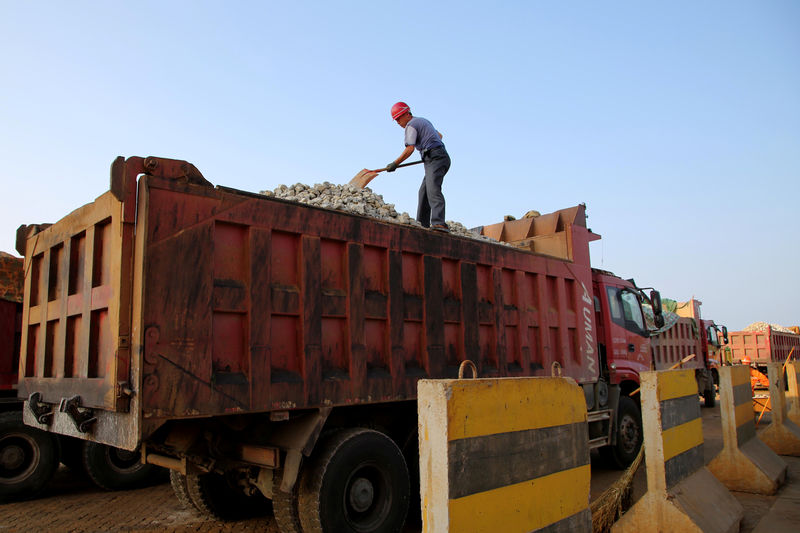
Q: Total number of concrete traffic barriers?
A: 5